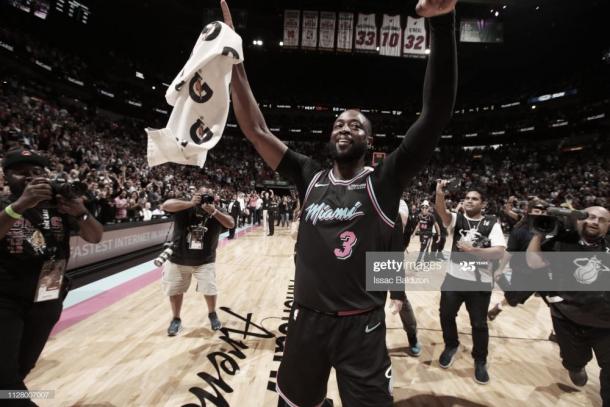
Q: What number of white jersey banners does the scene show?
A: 3